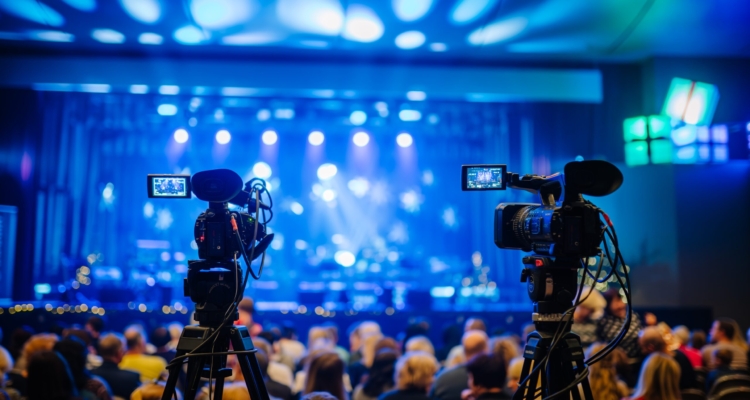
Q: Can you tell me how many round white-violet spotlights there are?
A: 6